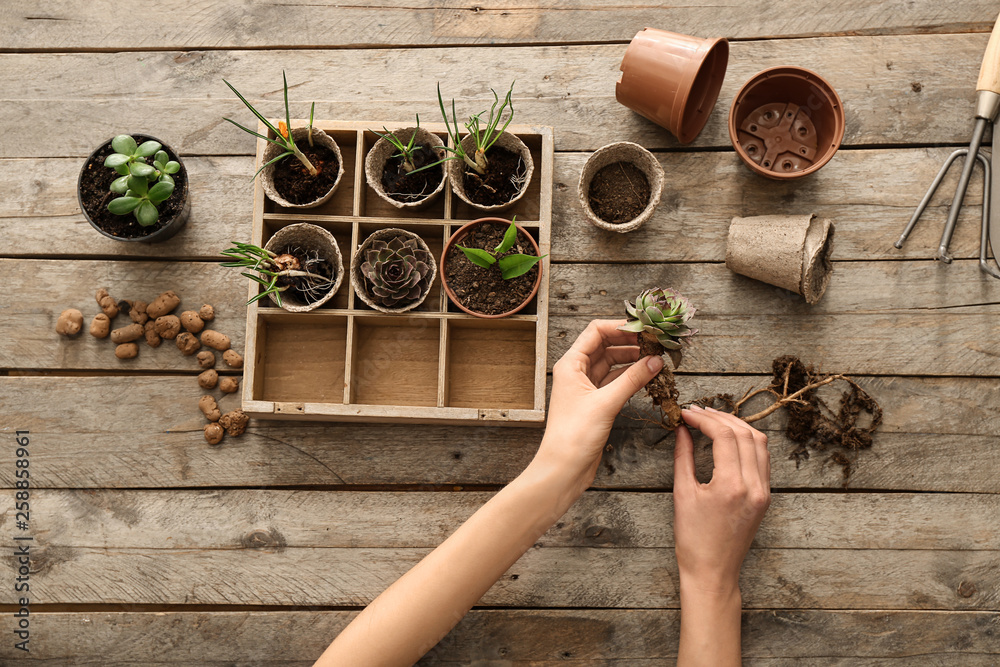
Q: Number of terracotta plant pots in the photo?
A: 3